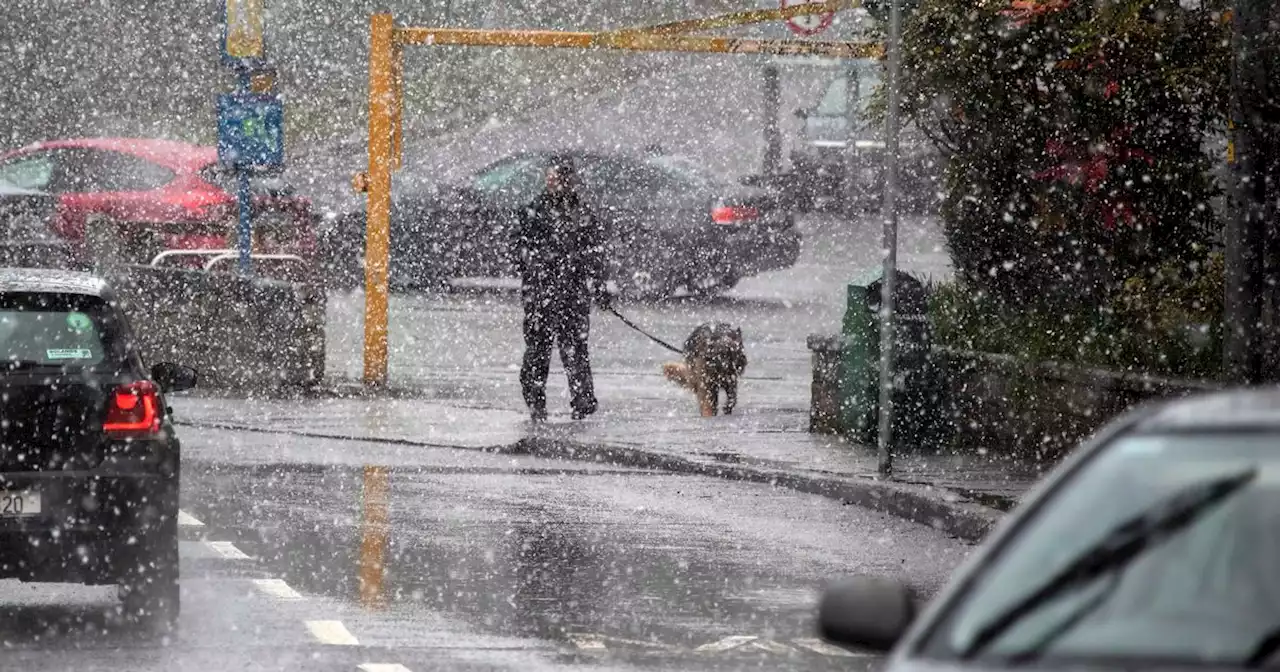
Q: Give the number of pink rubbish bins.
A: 0